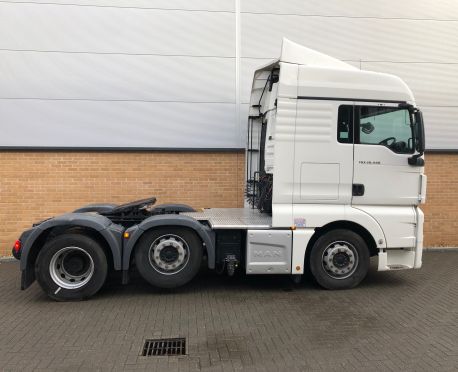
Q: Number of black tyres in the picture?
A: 3